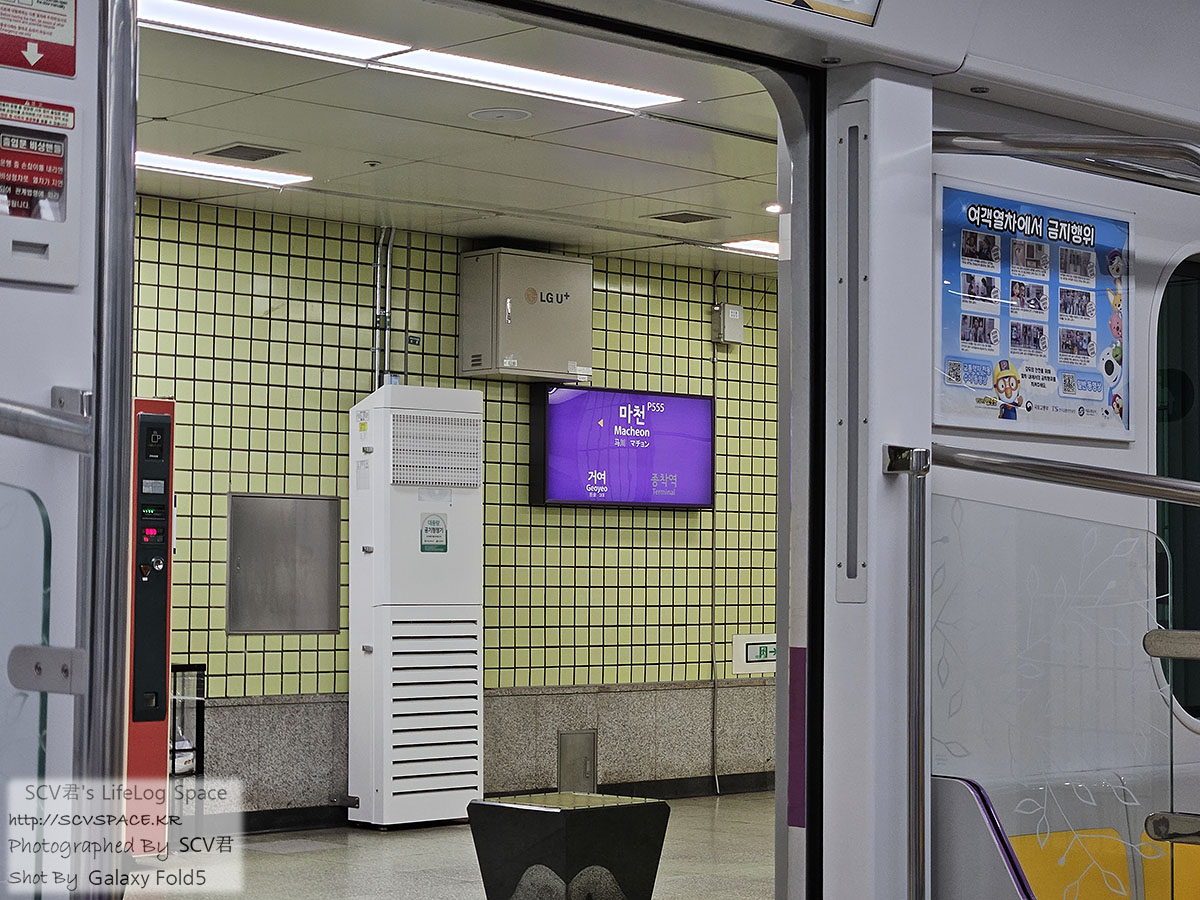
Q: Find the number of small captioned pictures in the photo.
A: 9